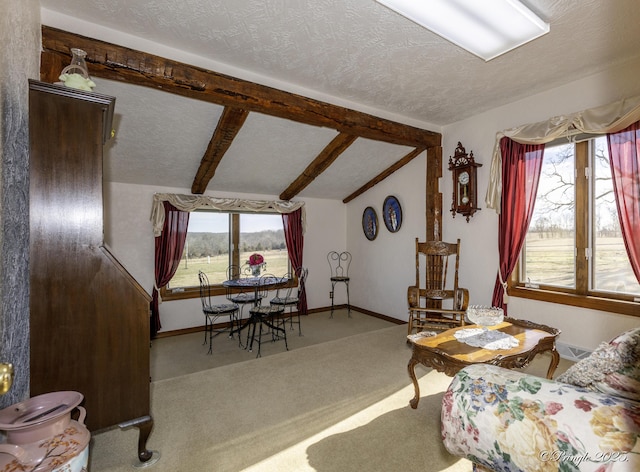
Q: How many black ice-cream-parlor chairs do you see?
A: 5